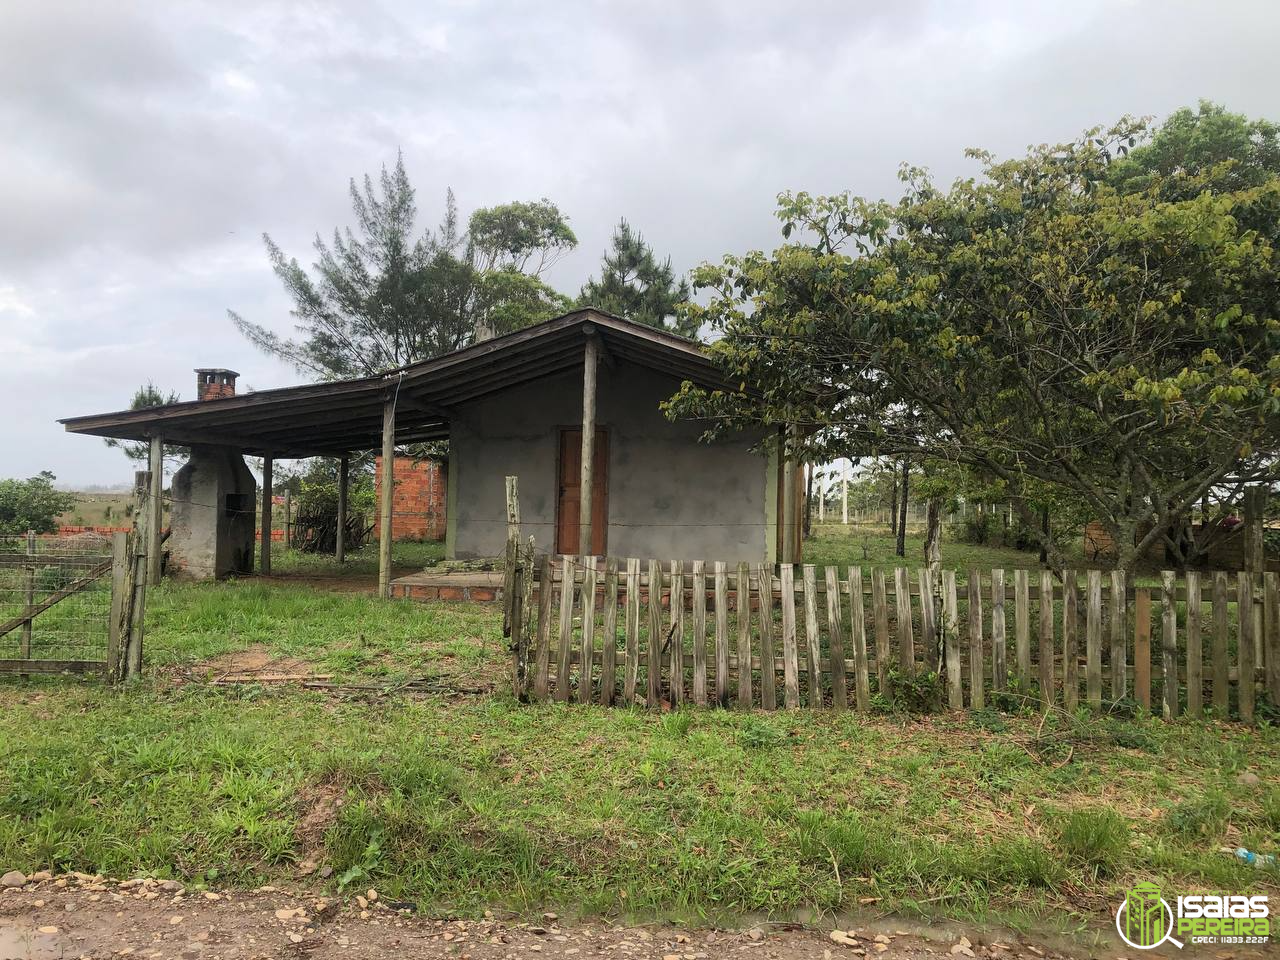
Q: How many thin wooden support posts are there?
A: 6